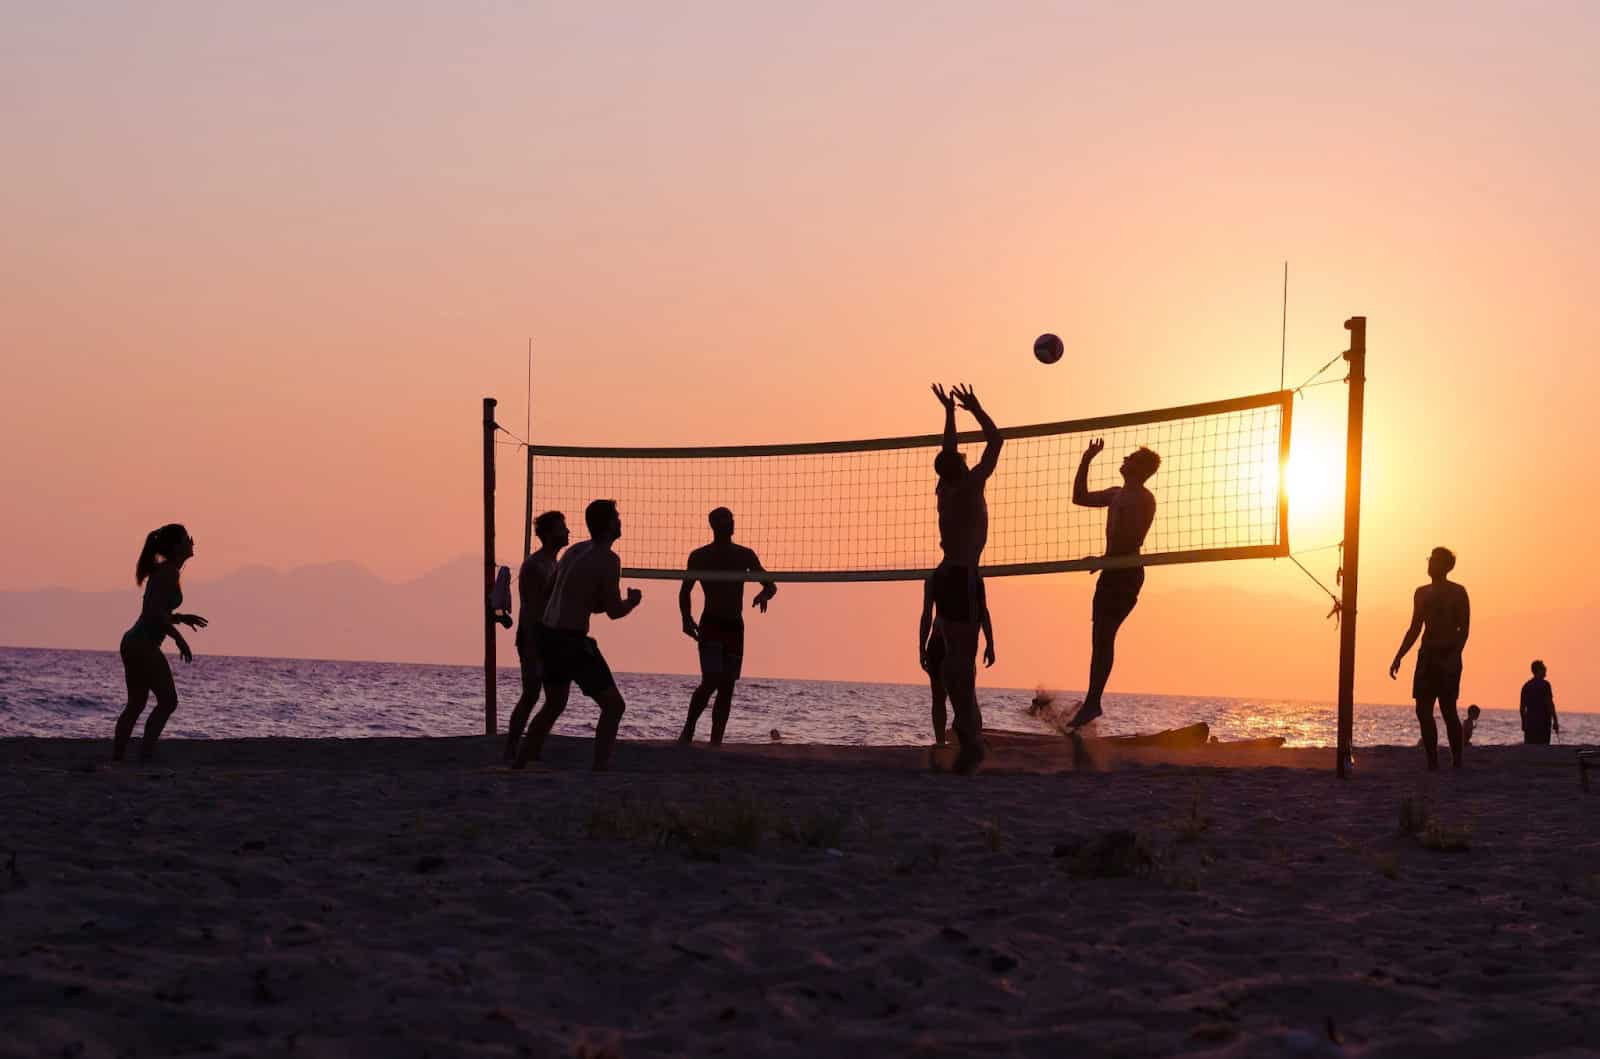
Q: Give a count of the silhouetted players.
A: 8